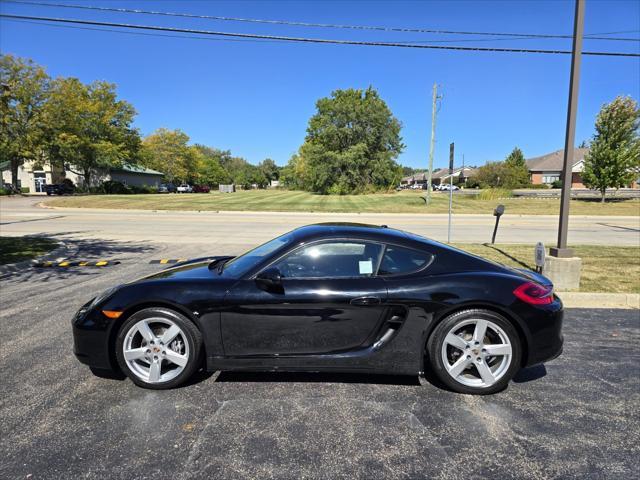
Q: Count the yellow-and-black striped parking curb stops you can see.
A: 2